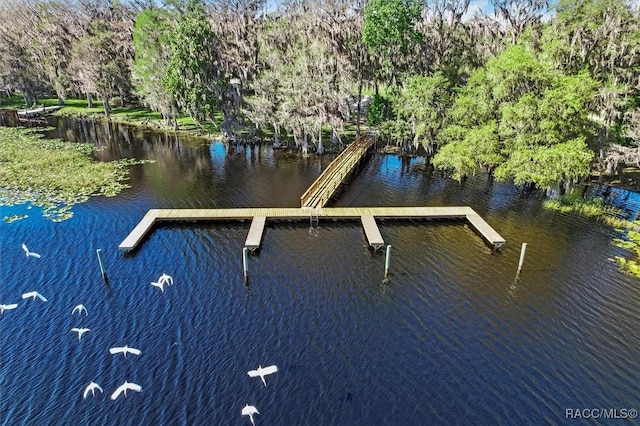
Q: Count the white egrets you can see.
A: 12